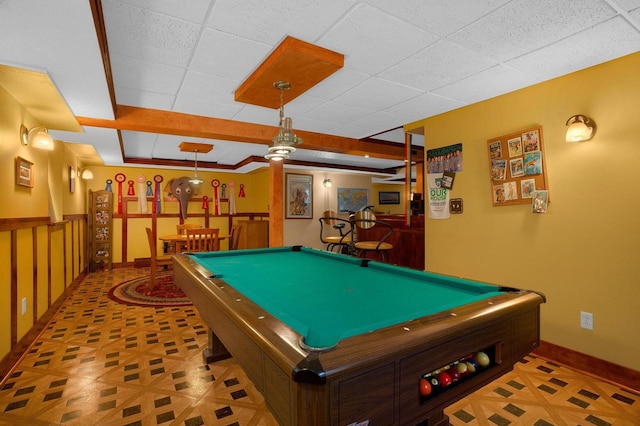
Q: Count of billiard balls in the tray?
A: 7